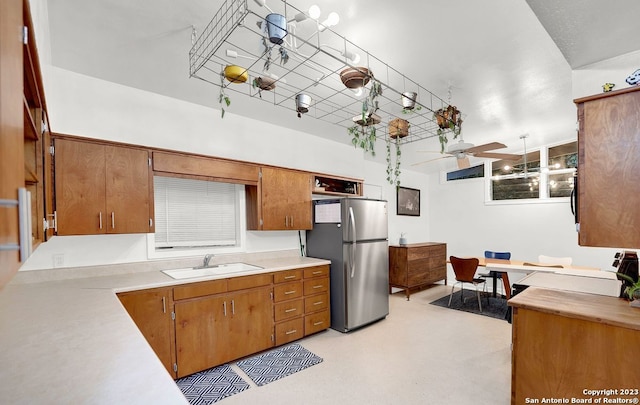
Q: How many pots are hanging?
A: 9